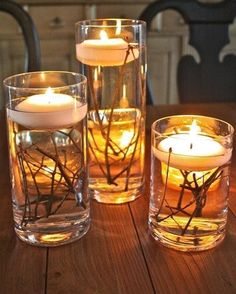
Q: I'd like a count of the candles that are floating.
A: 3